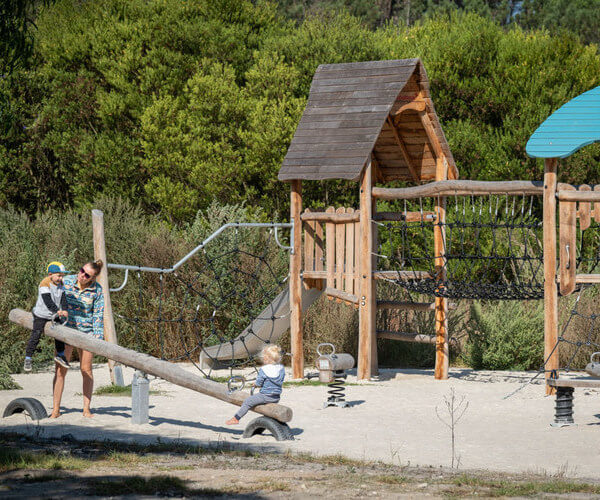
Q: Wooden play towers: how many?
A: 2